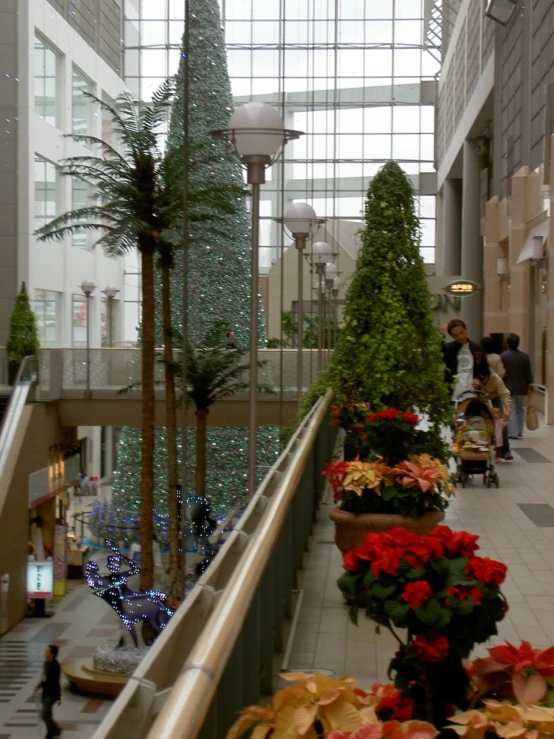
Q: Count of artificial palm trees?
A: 3